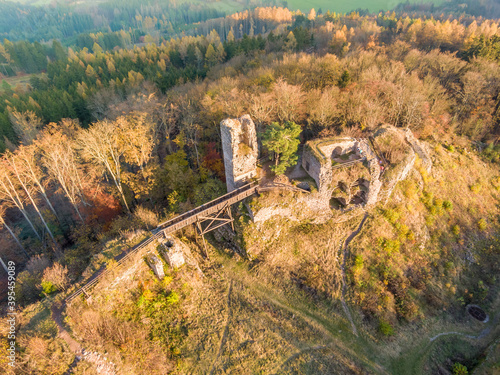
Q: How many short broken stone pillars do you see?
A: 2